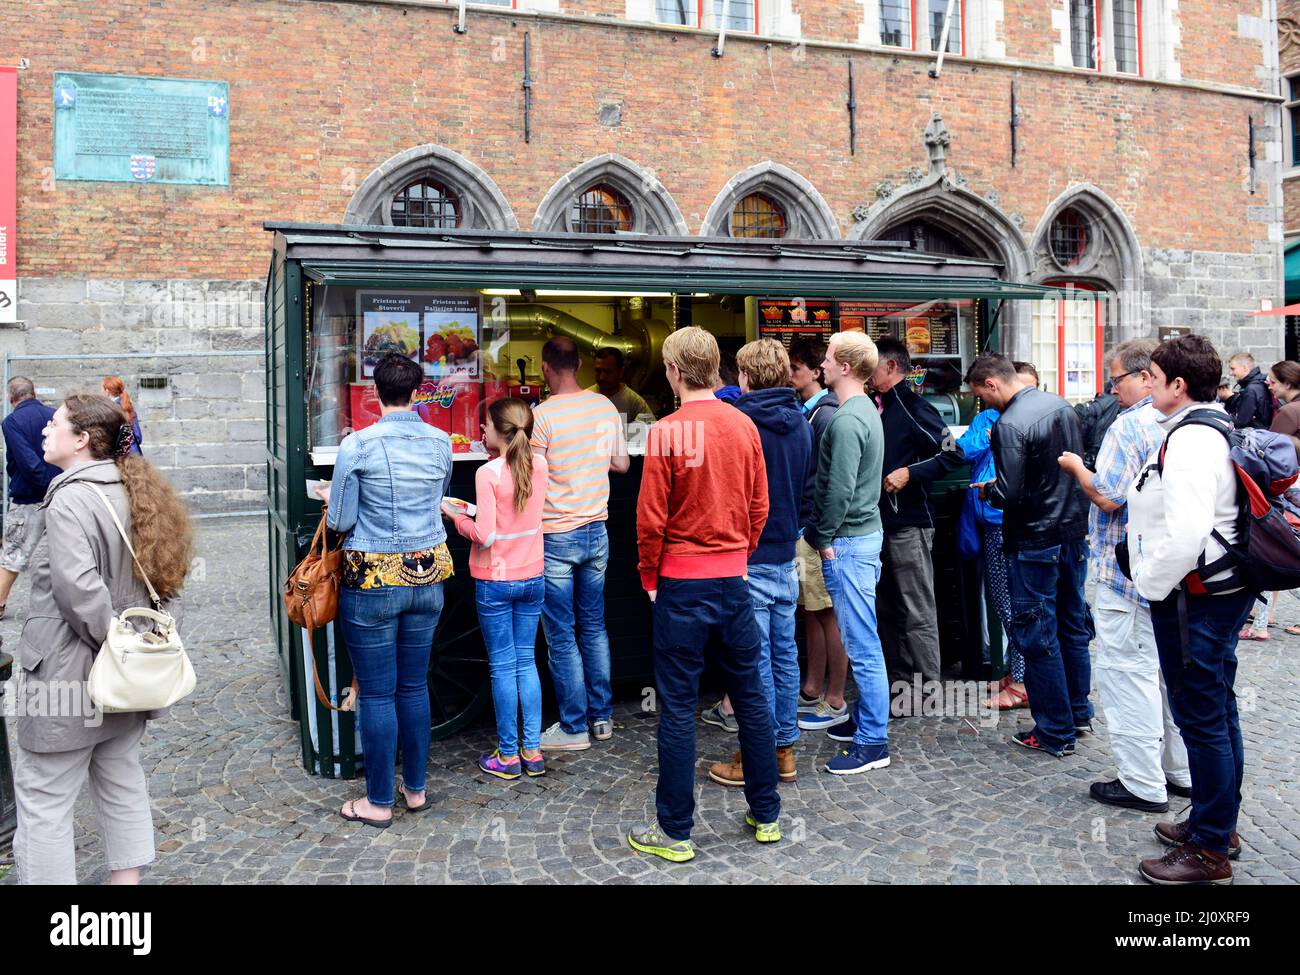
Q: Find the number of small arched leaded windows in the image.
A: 4